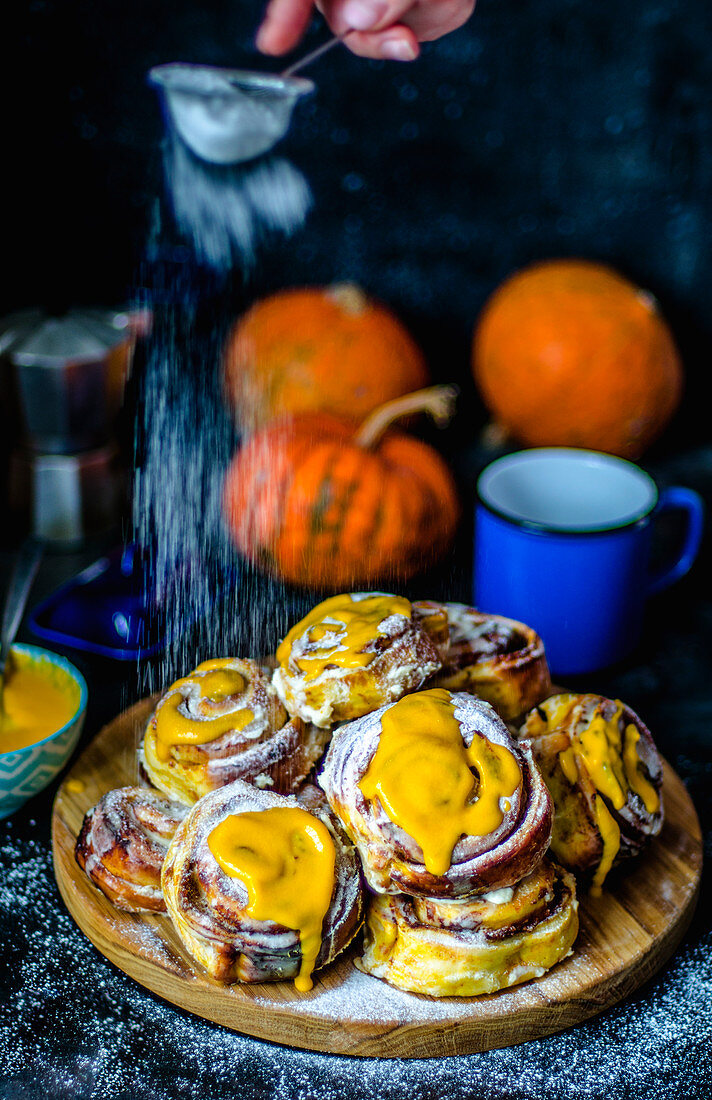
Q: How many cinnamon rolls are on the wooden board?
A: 8